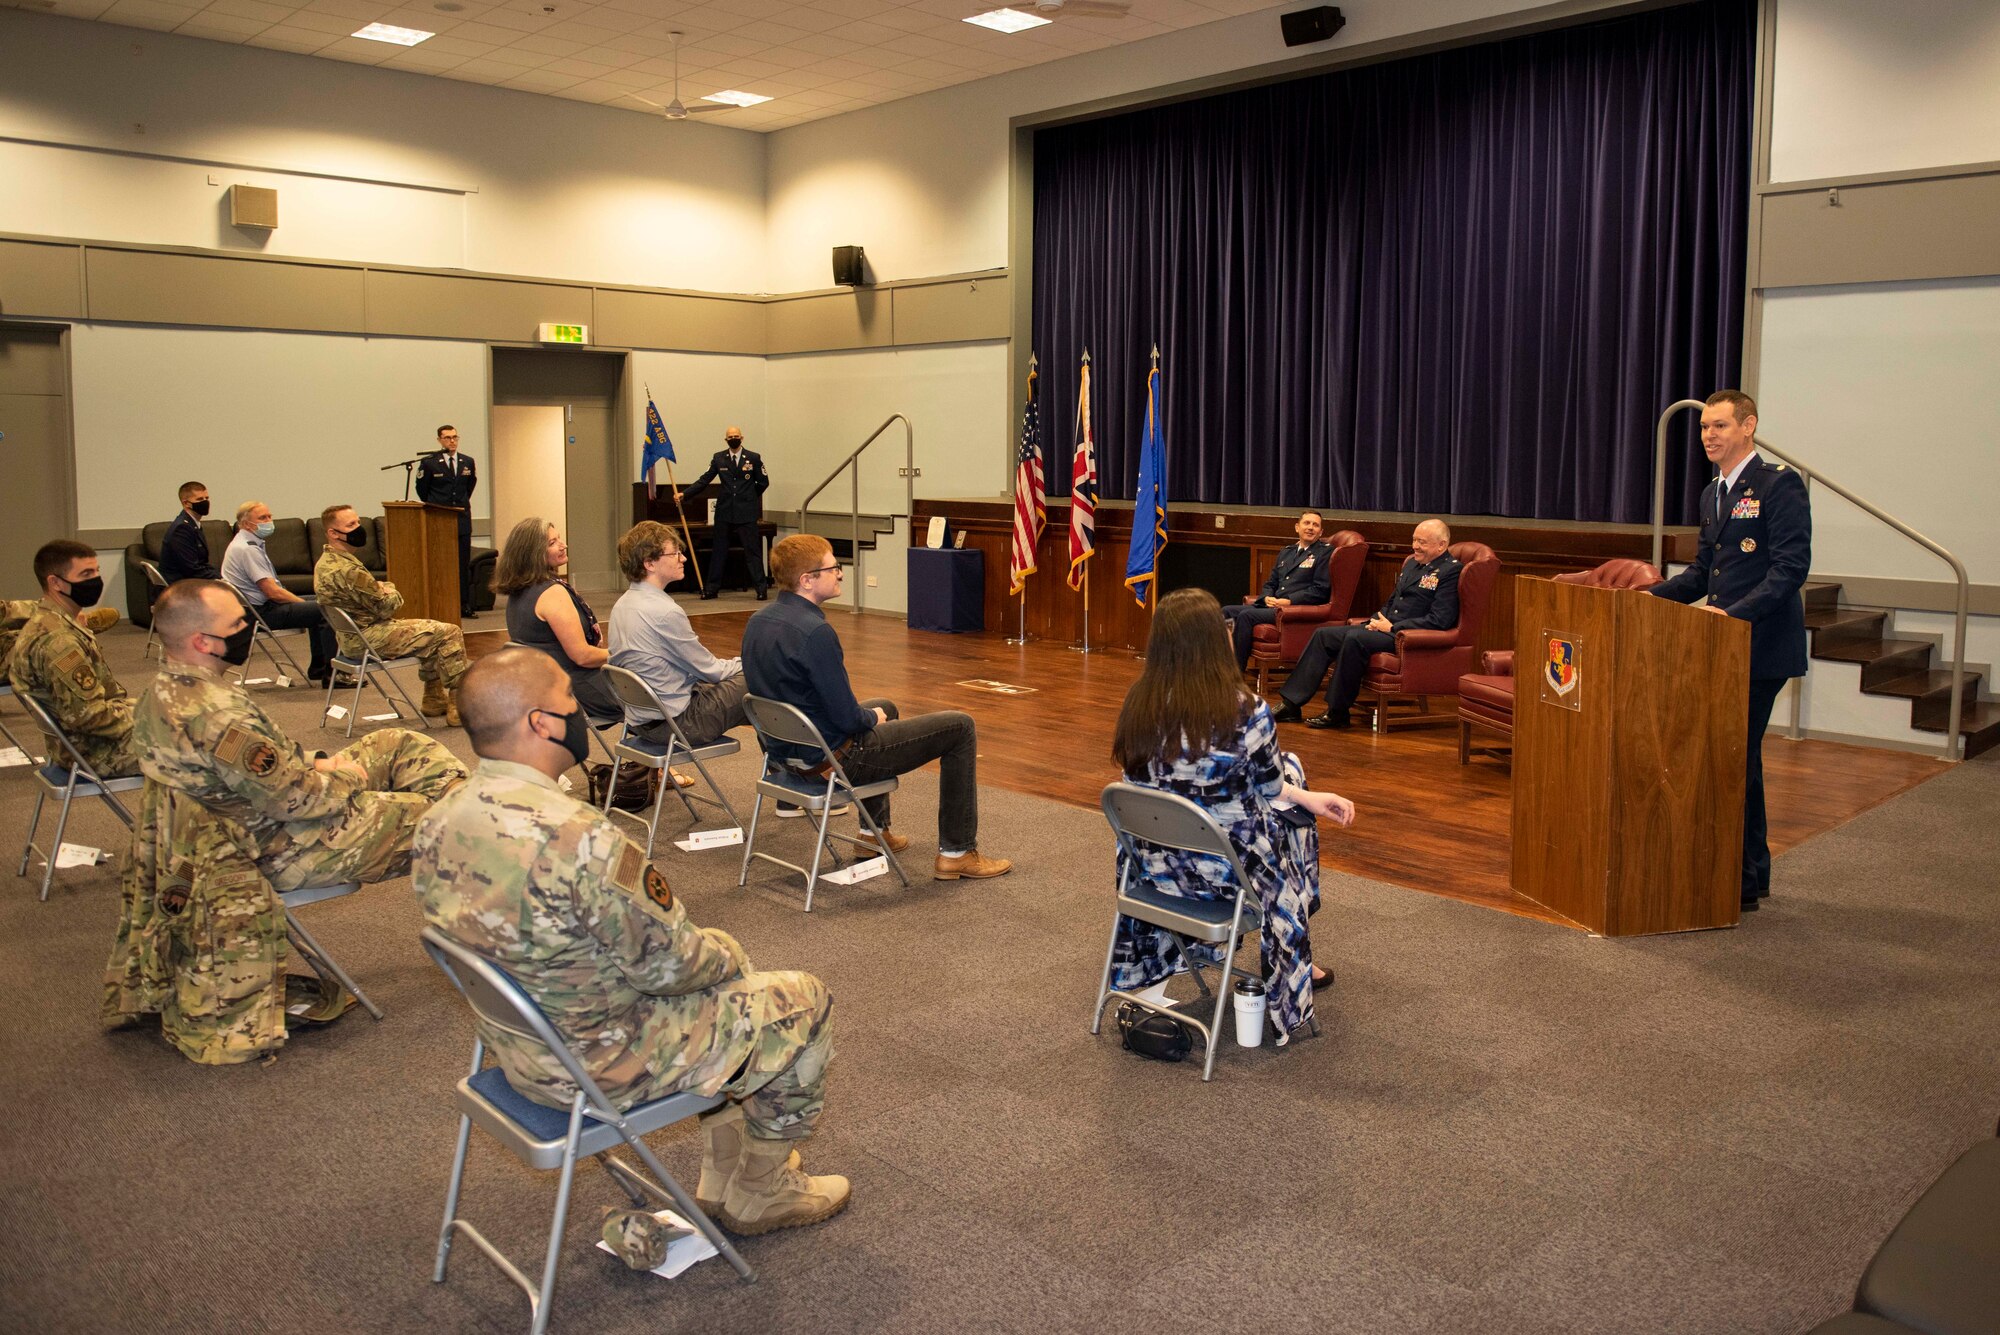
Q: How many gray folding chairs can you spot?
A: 11